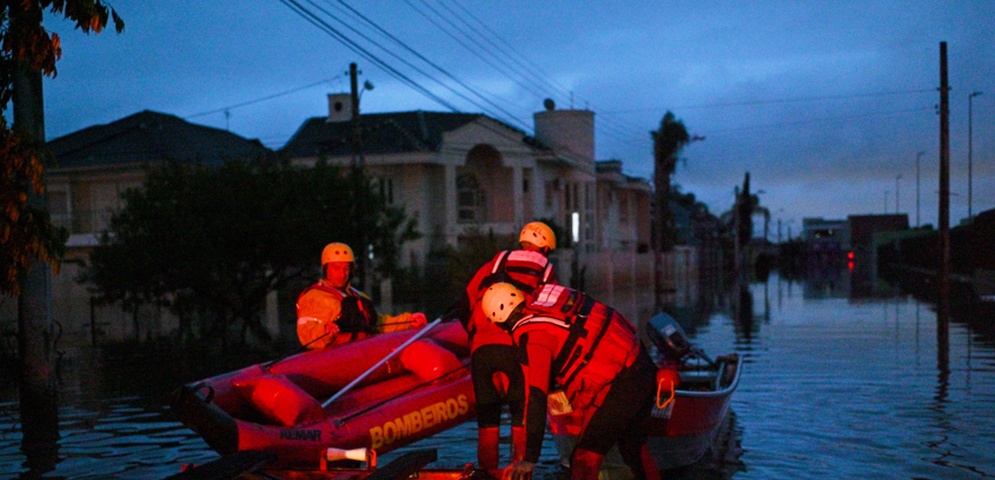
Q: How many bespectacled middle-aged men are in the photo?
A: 0